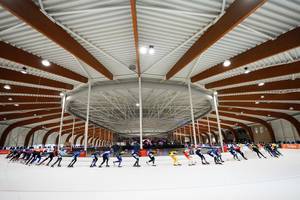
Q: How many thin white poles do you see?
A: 5